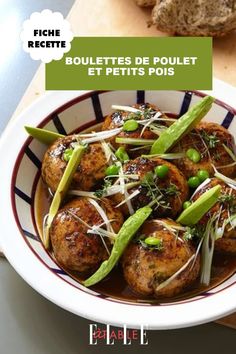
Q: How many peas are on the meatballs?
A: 10